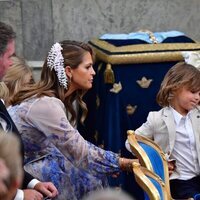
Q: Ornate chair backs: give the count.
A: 2